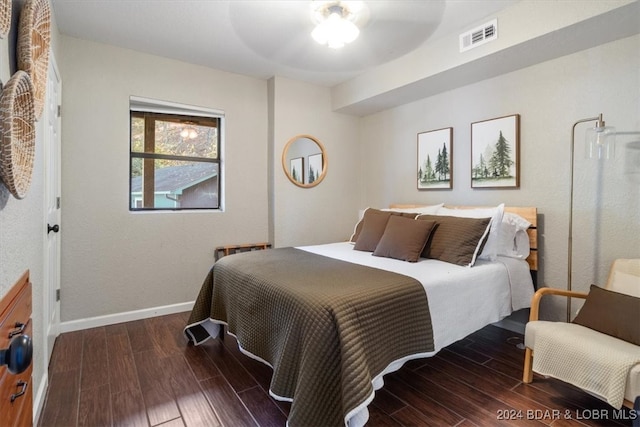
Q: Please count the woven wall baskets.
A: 3